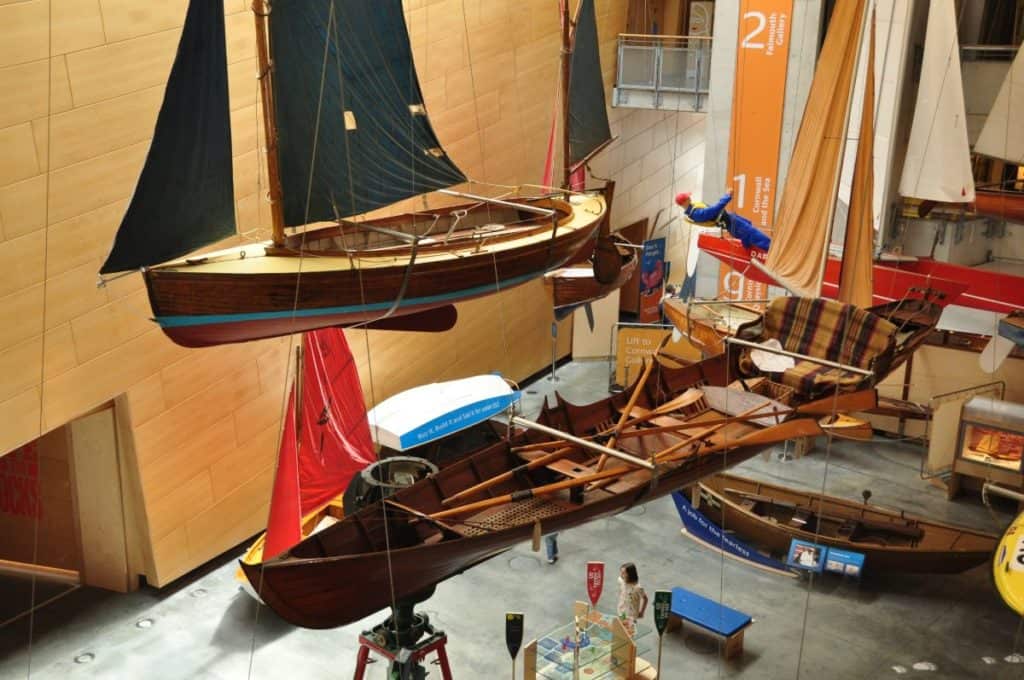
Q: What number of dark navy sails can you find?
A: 3